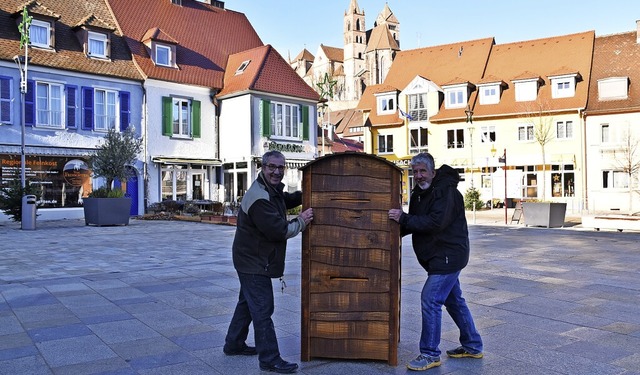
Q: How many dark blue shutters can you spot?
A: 5